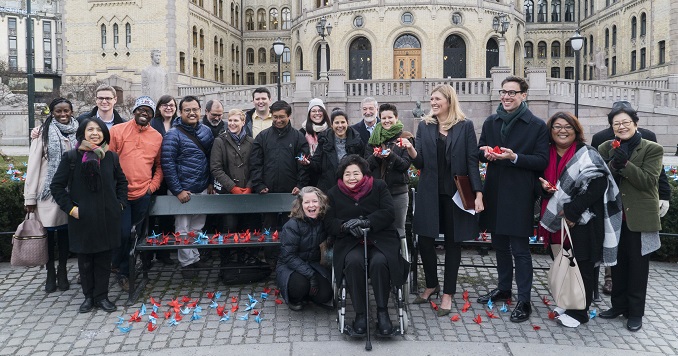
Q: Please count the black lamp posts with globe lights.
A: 2